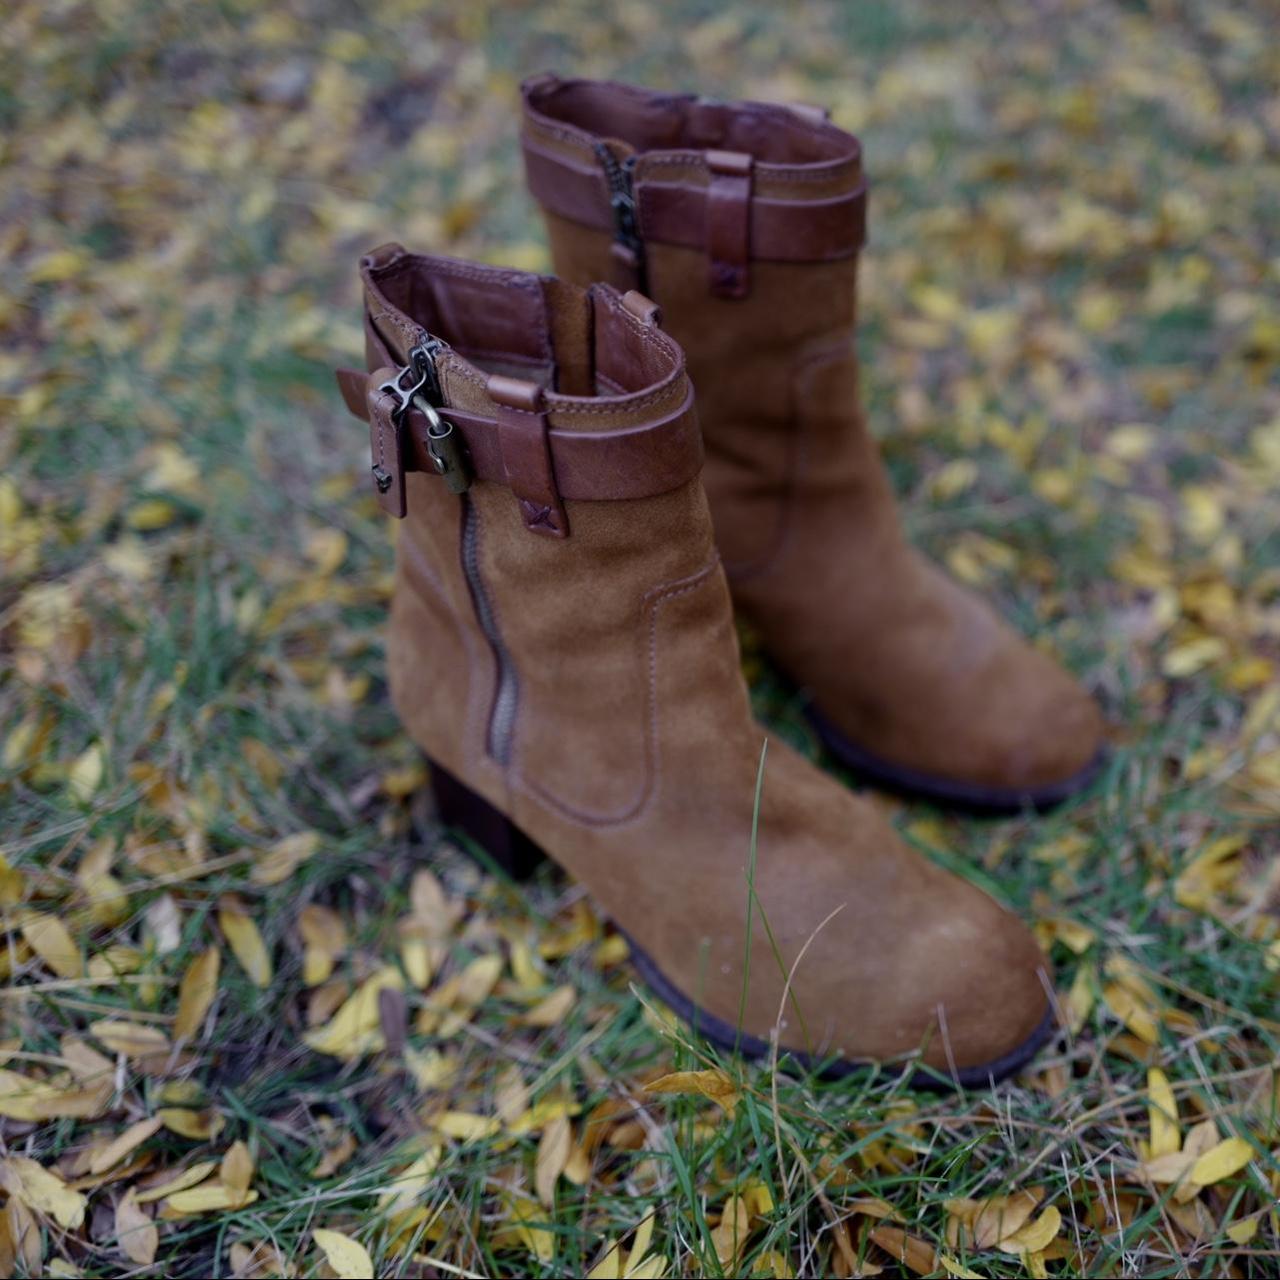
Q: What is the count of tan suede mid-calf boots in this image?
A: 2